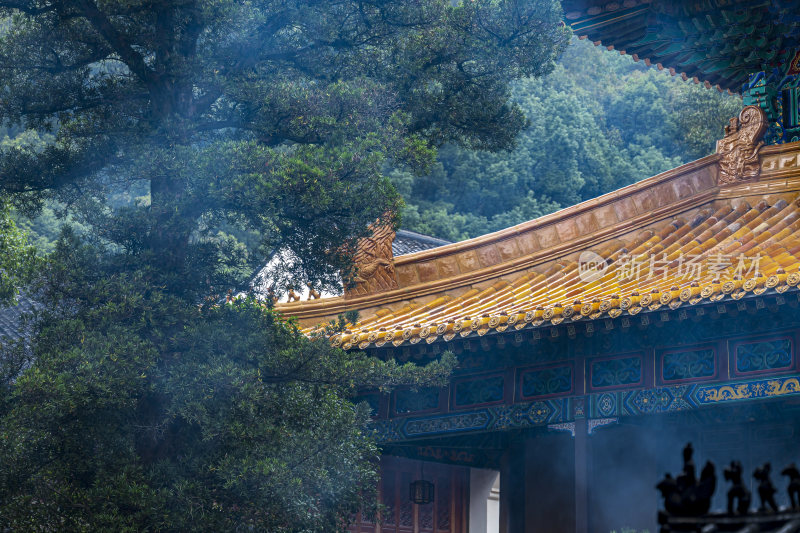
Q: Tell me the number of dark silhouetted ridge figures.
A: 4